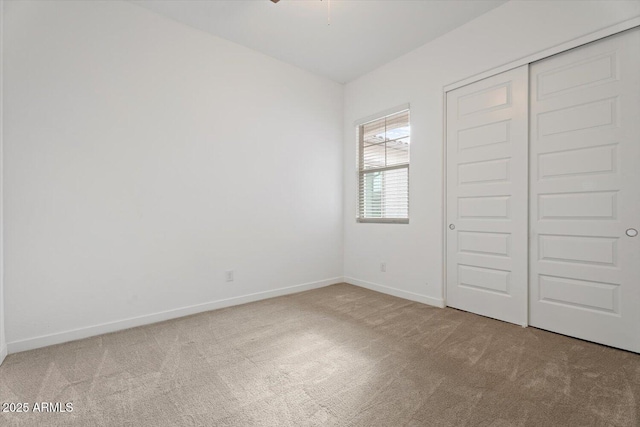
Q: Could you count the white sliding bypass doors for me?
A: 2